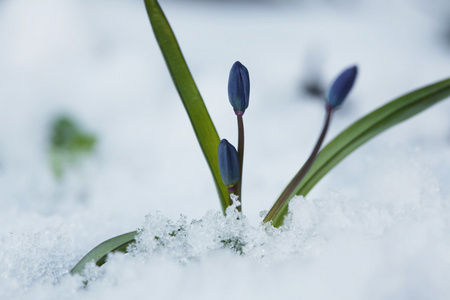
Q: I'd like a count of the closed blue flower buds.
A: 3